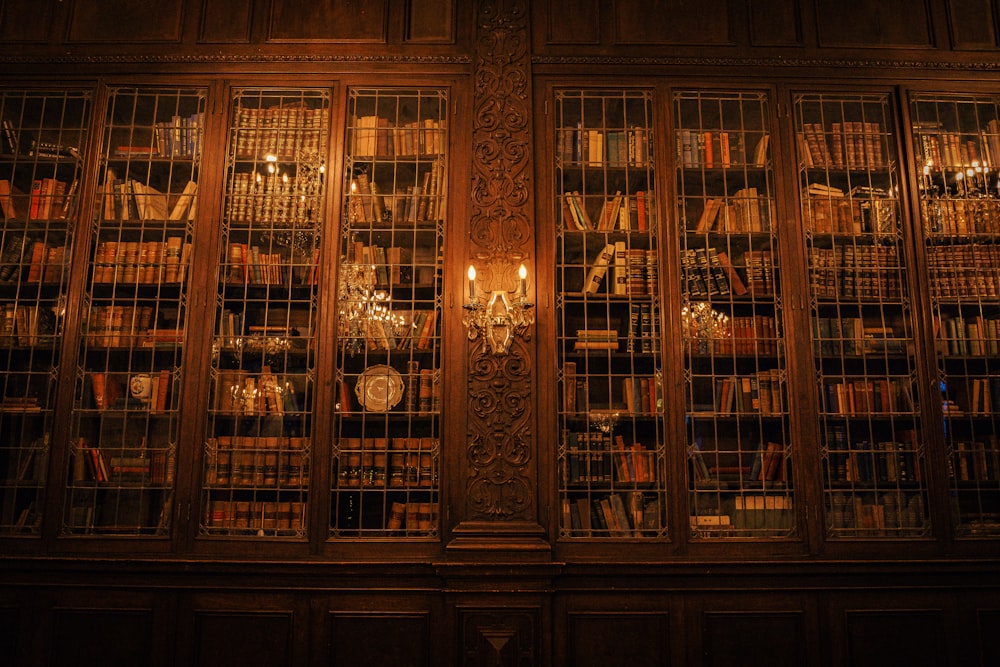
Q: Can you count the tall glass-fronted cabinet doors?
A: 8